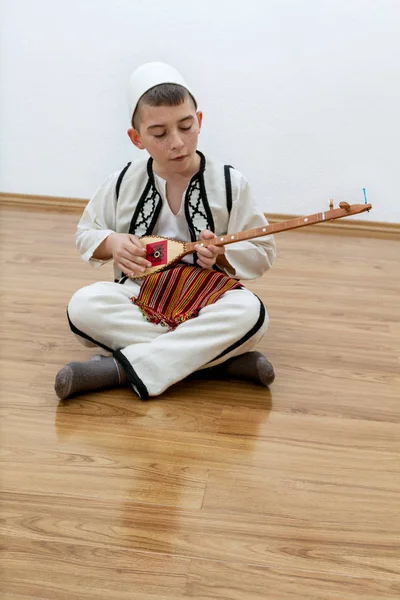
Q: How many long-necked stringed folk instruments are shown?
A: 1